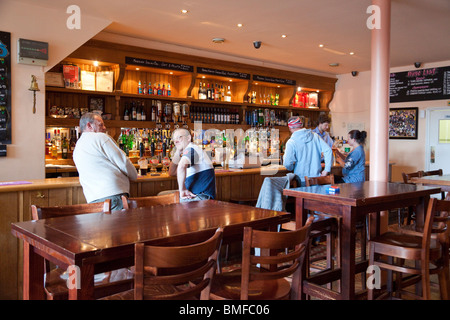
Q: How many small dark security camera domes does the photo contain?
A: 3